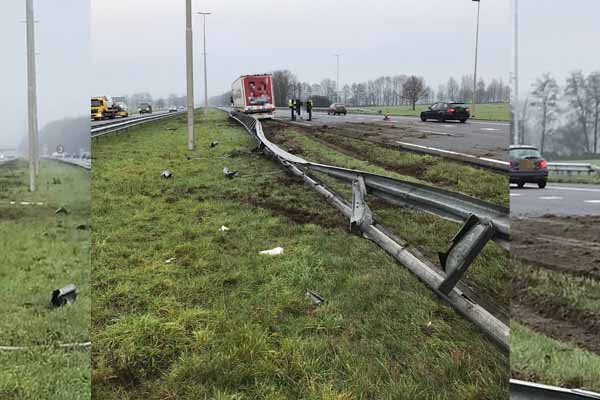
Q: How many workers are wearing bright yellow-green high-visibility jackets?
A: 2